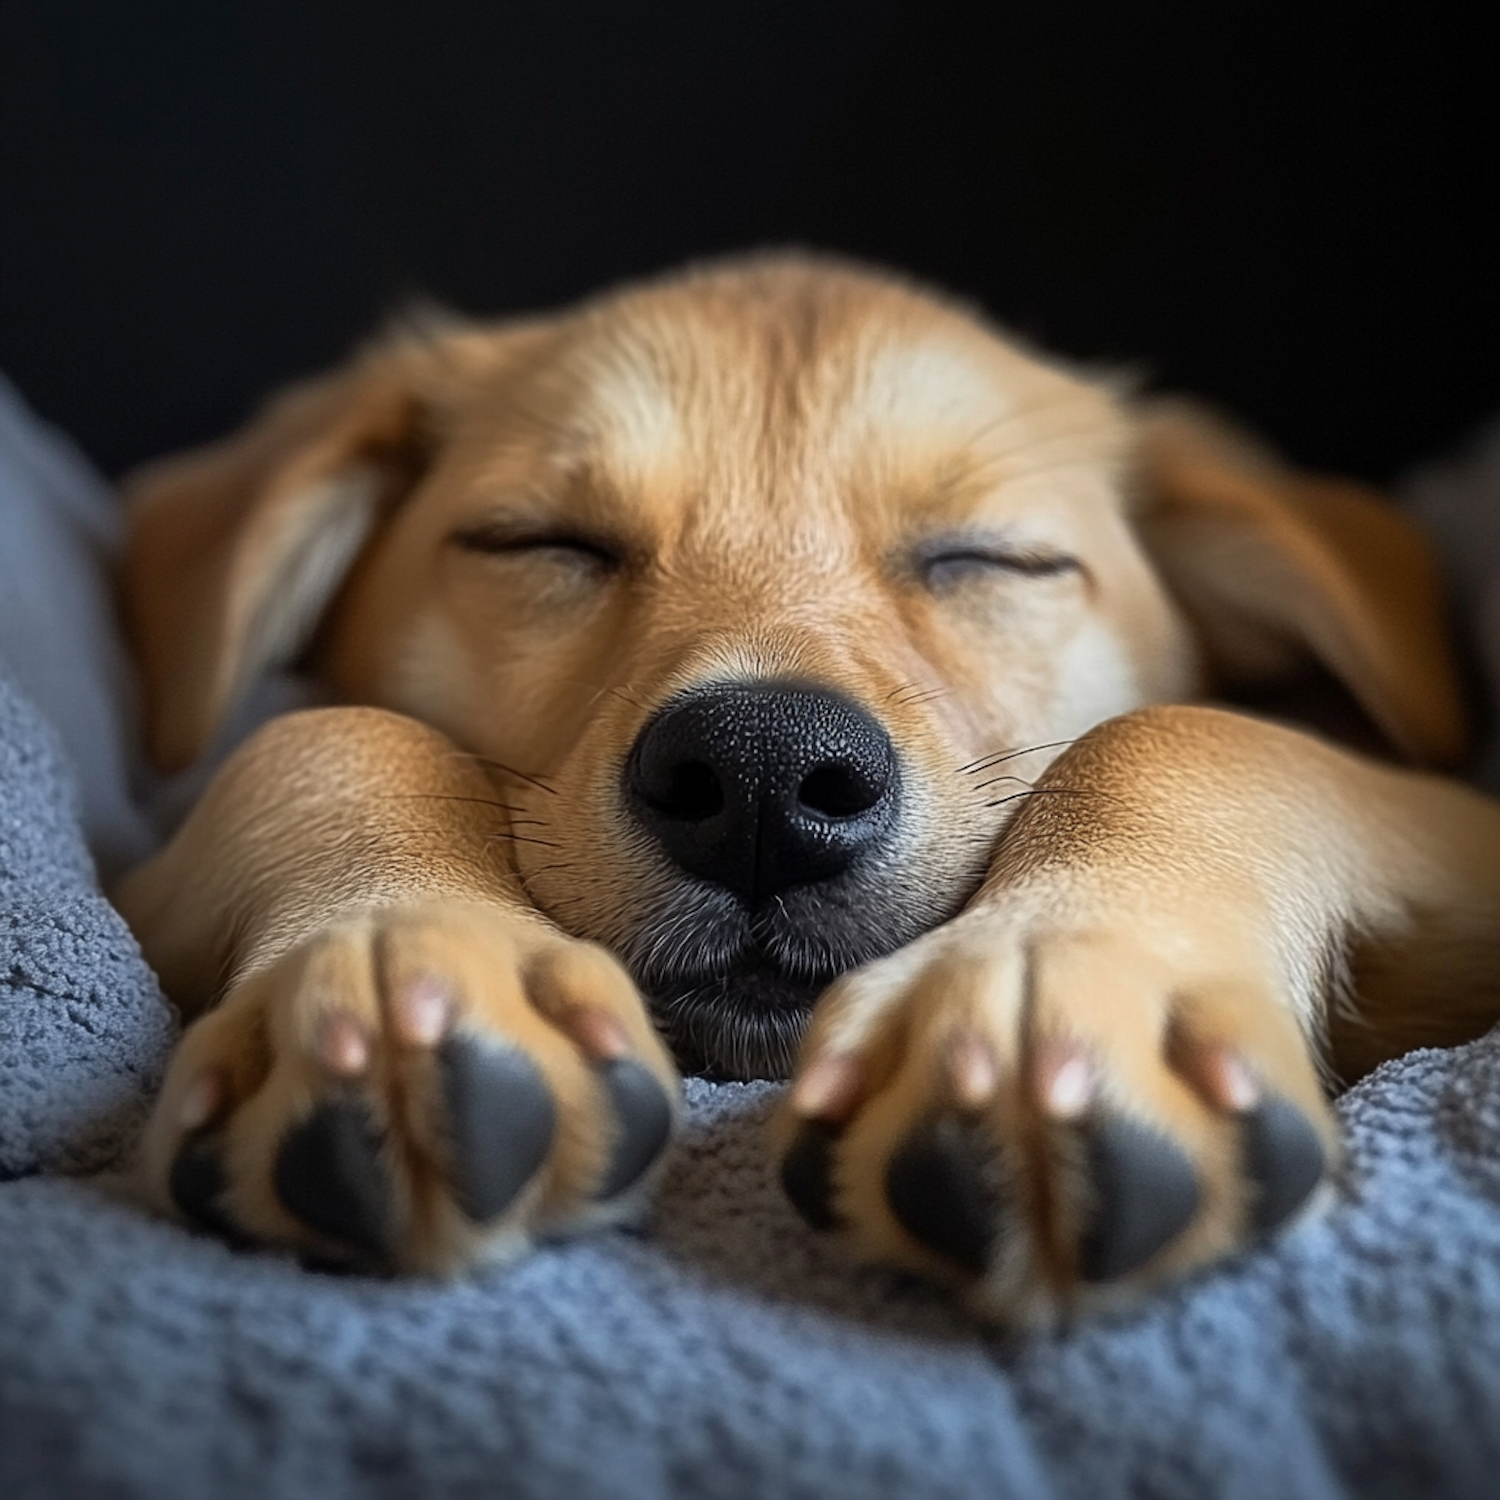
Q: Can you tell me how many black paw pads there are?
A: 8